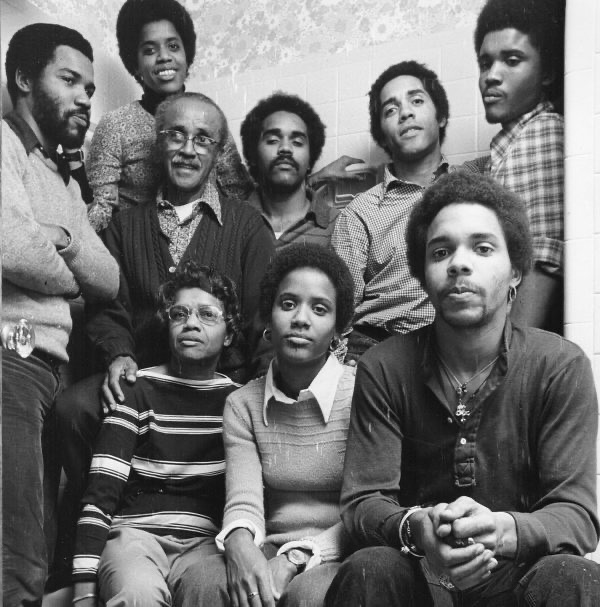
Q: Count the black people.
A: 9